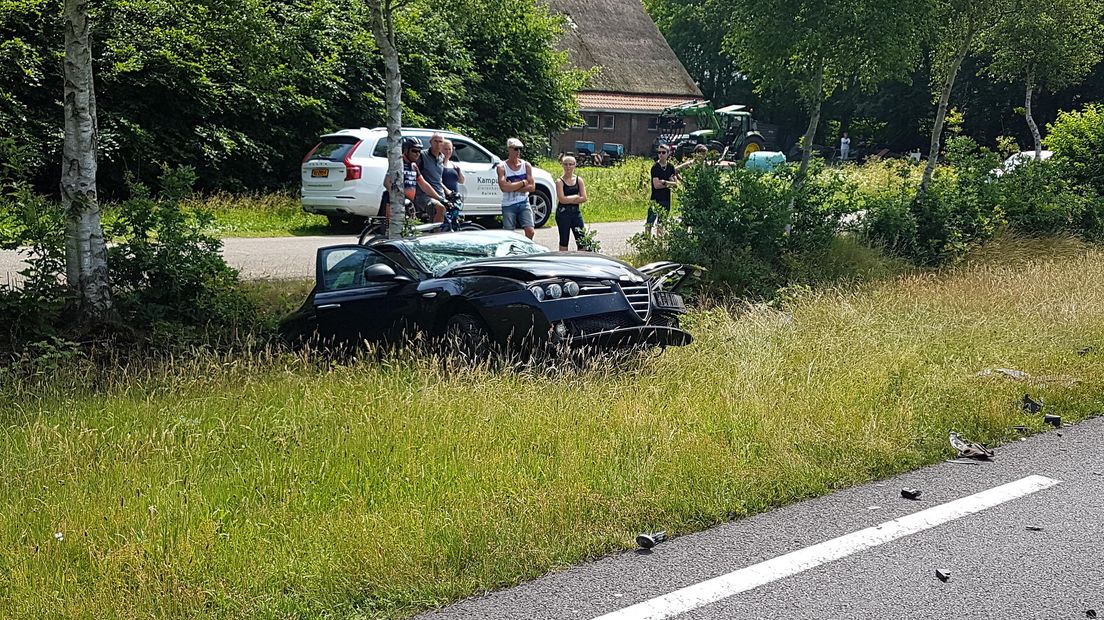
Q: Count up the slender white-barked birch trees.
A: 5